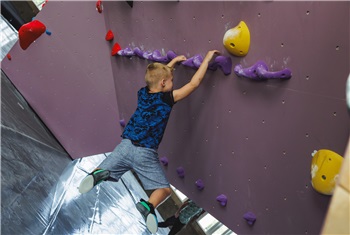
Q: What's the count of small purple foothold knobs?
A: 6